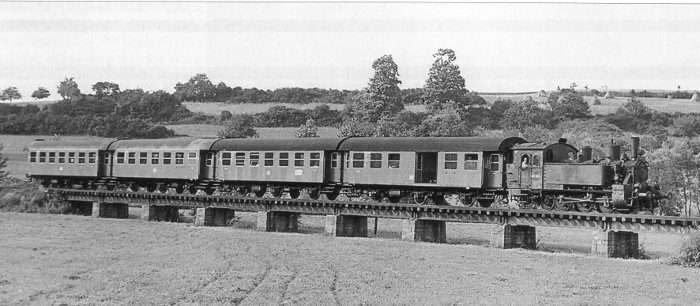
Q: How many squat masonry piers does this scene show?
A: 8